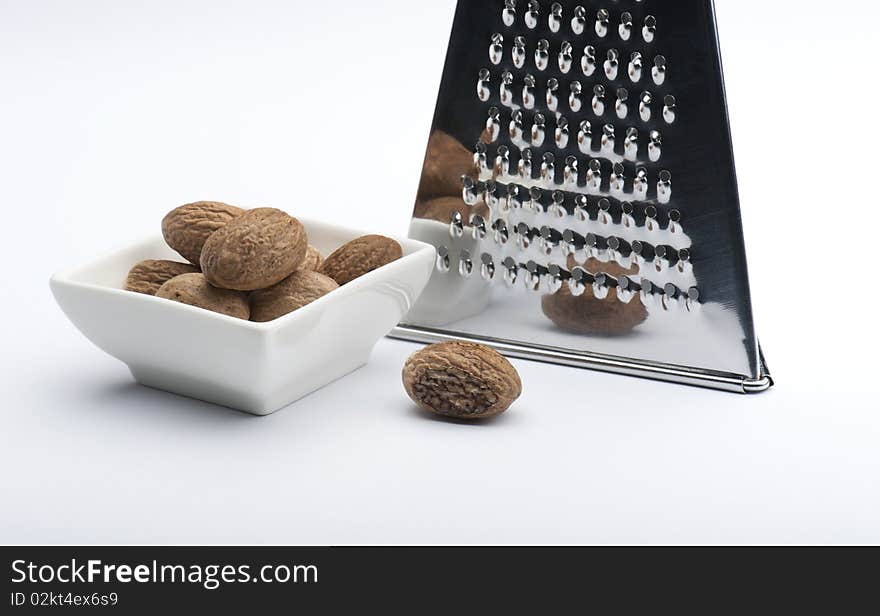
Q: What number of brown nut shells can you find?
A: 8